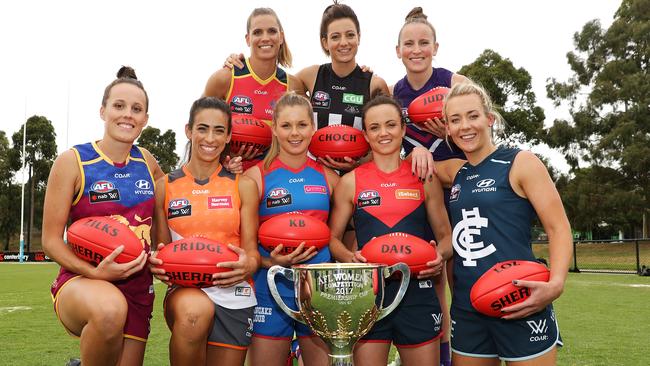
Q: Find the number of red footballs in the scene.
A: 8